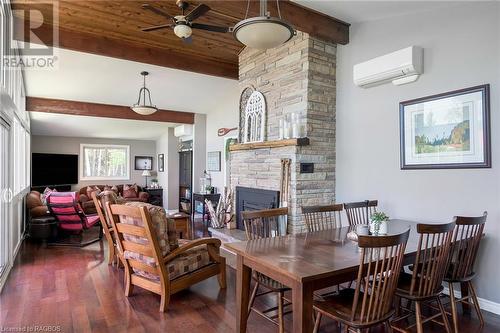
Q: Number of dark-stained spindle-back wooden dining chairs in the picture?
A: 6